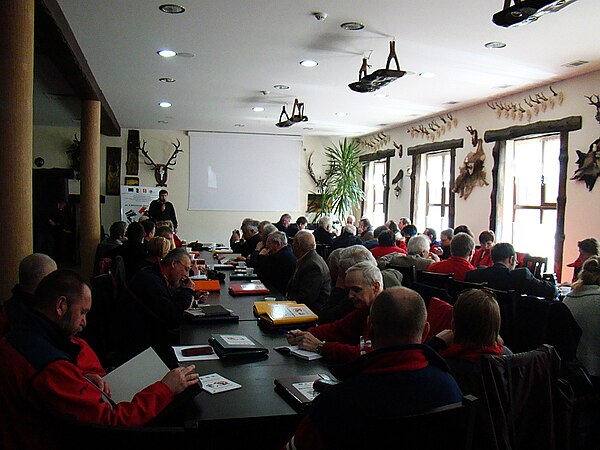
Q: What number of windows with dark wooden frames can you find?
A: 3